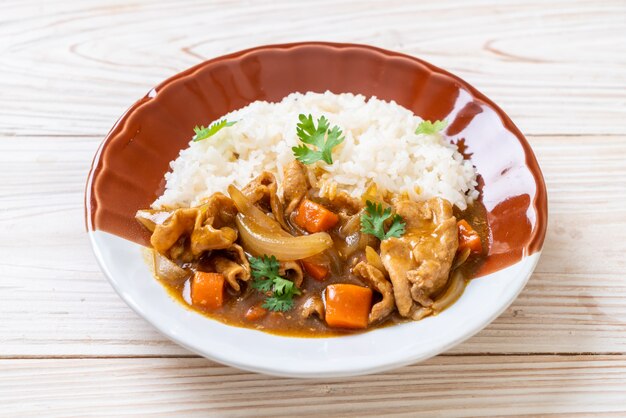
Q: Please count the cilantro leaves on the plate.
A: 5